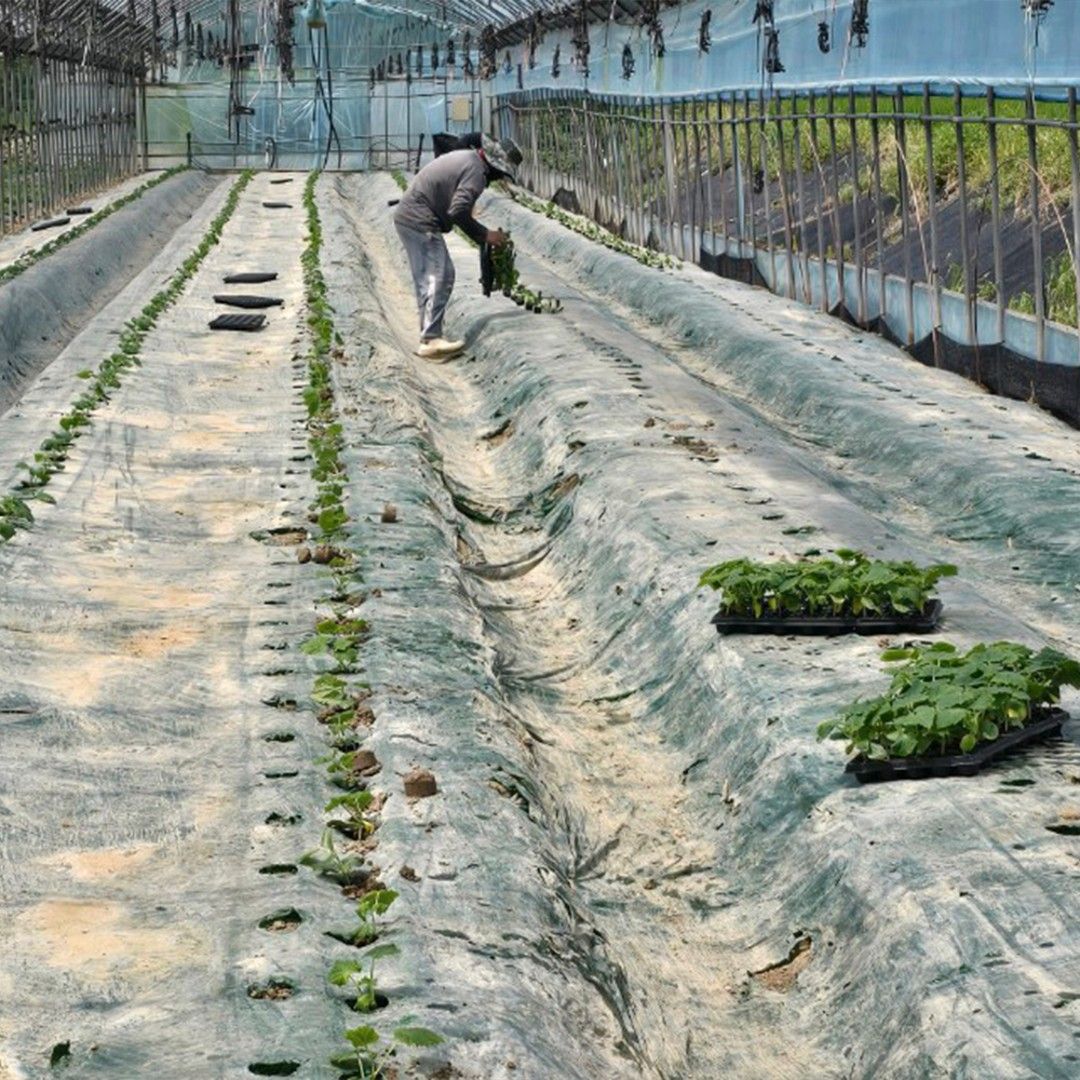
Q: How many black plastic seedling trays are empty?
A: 7